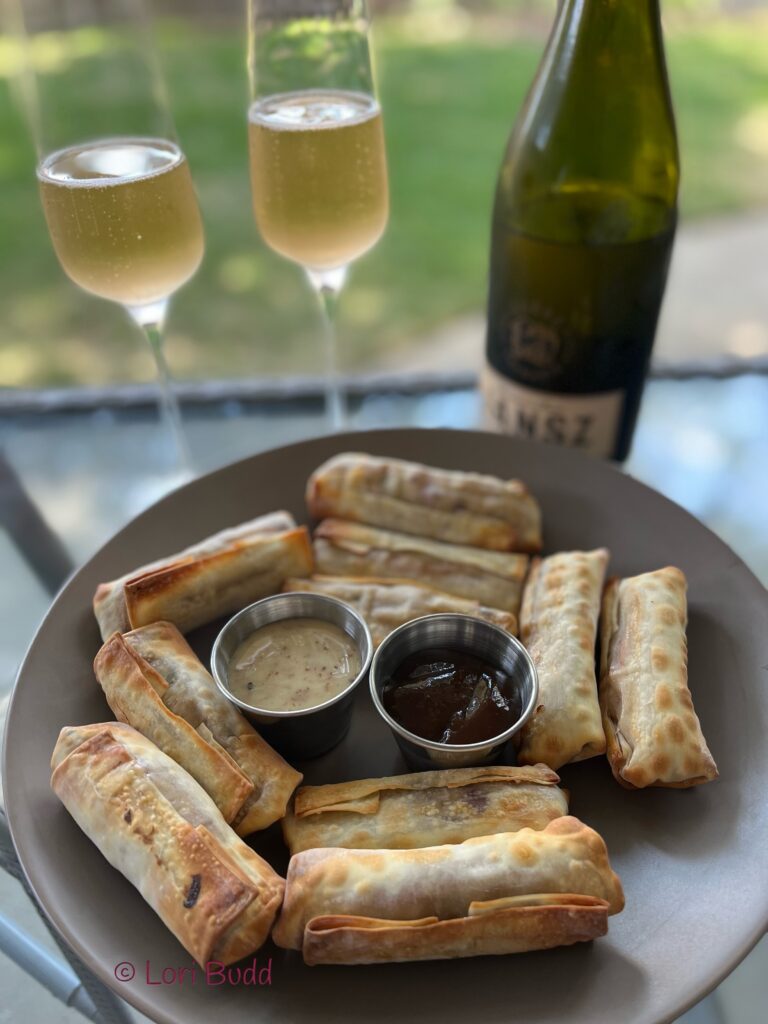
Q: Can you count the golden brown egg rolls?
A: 10